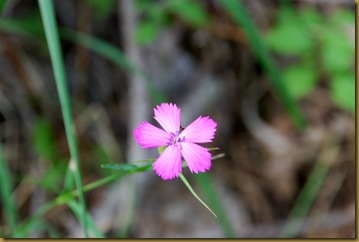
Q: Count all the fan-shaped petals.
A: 5